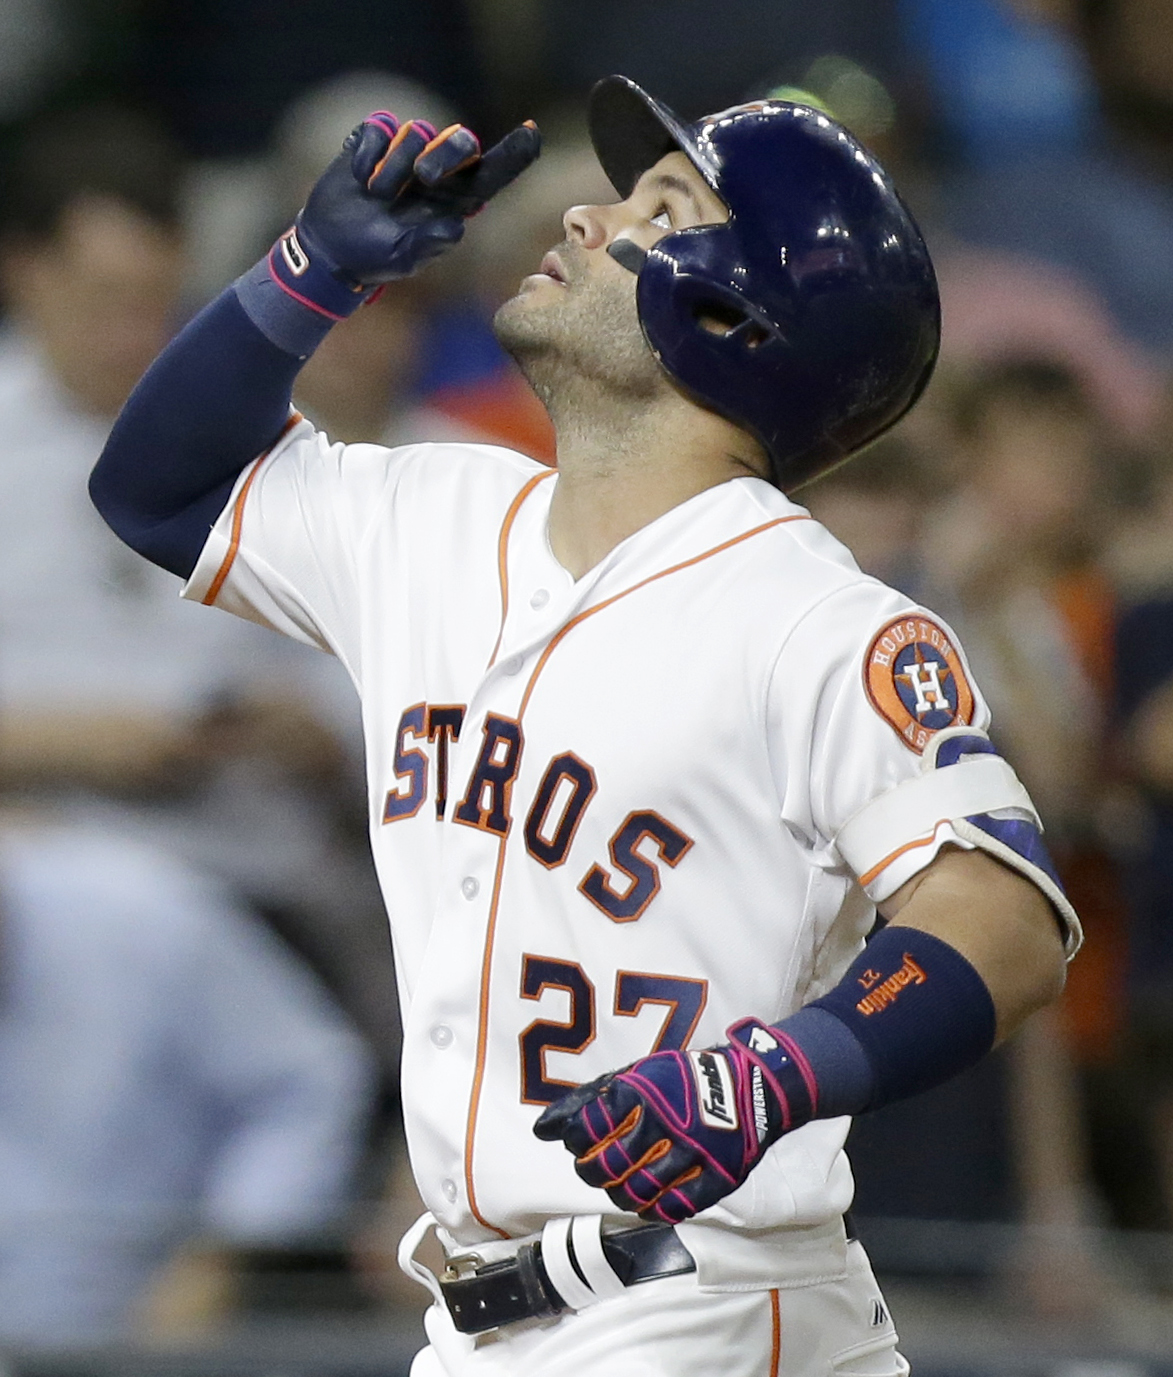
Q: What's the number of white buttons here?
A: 5